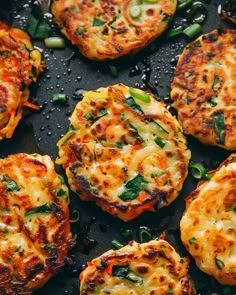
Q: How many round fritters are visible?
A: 7